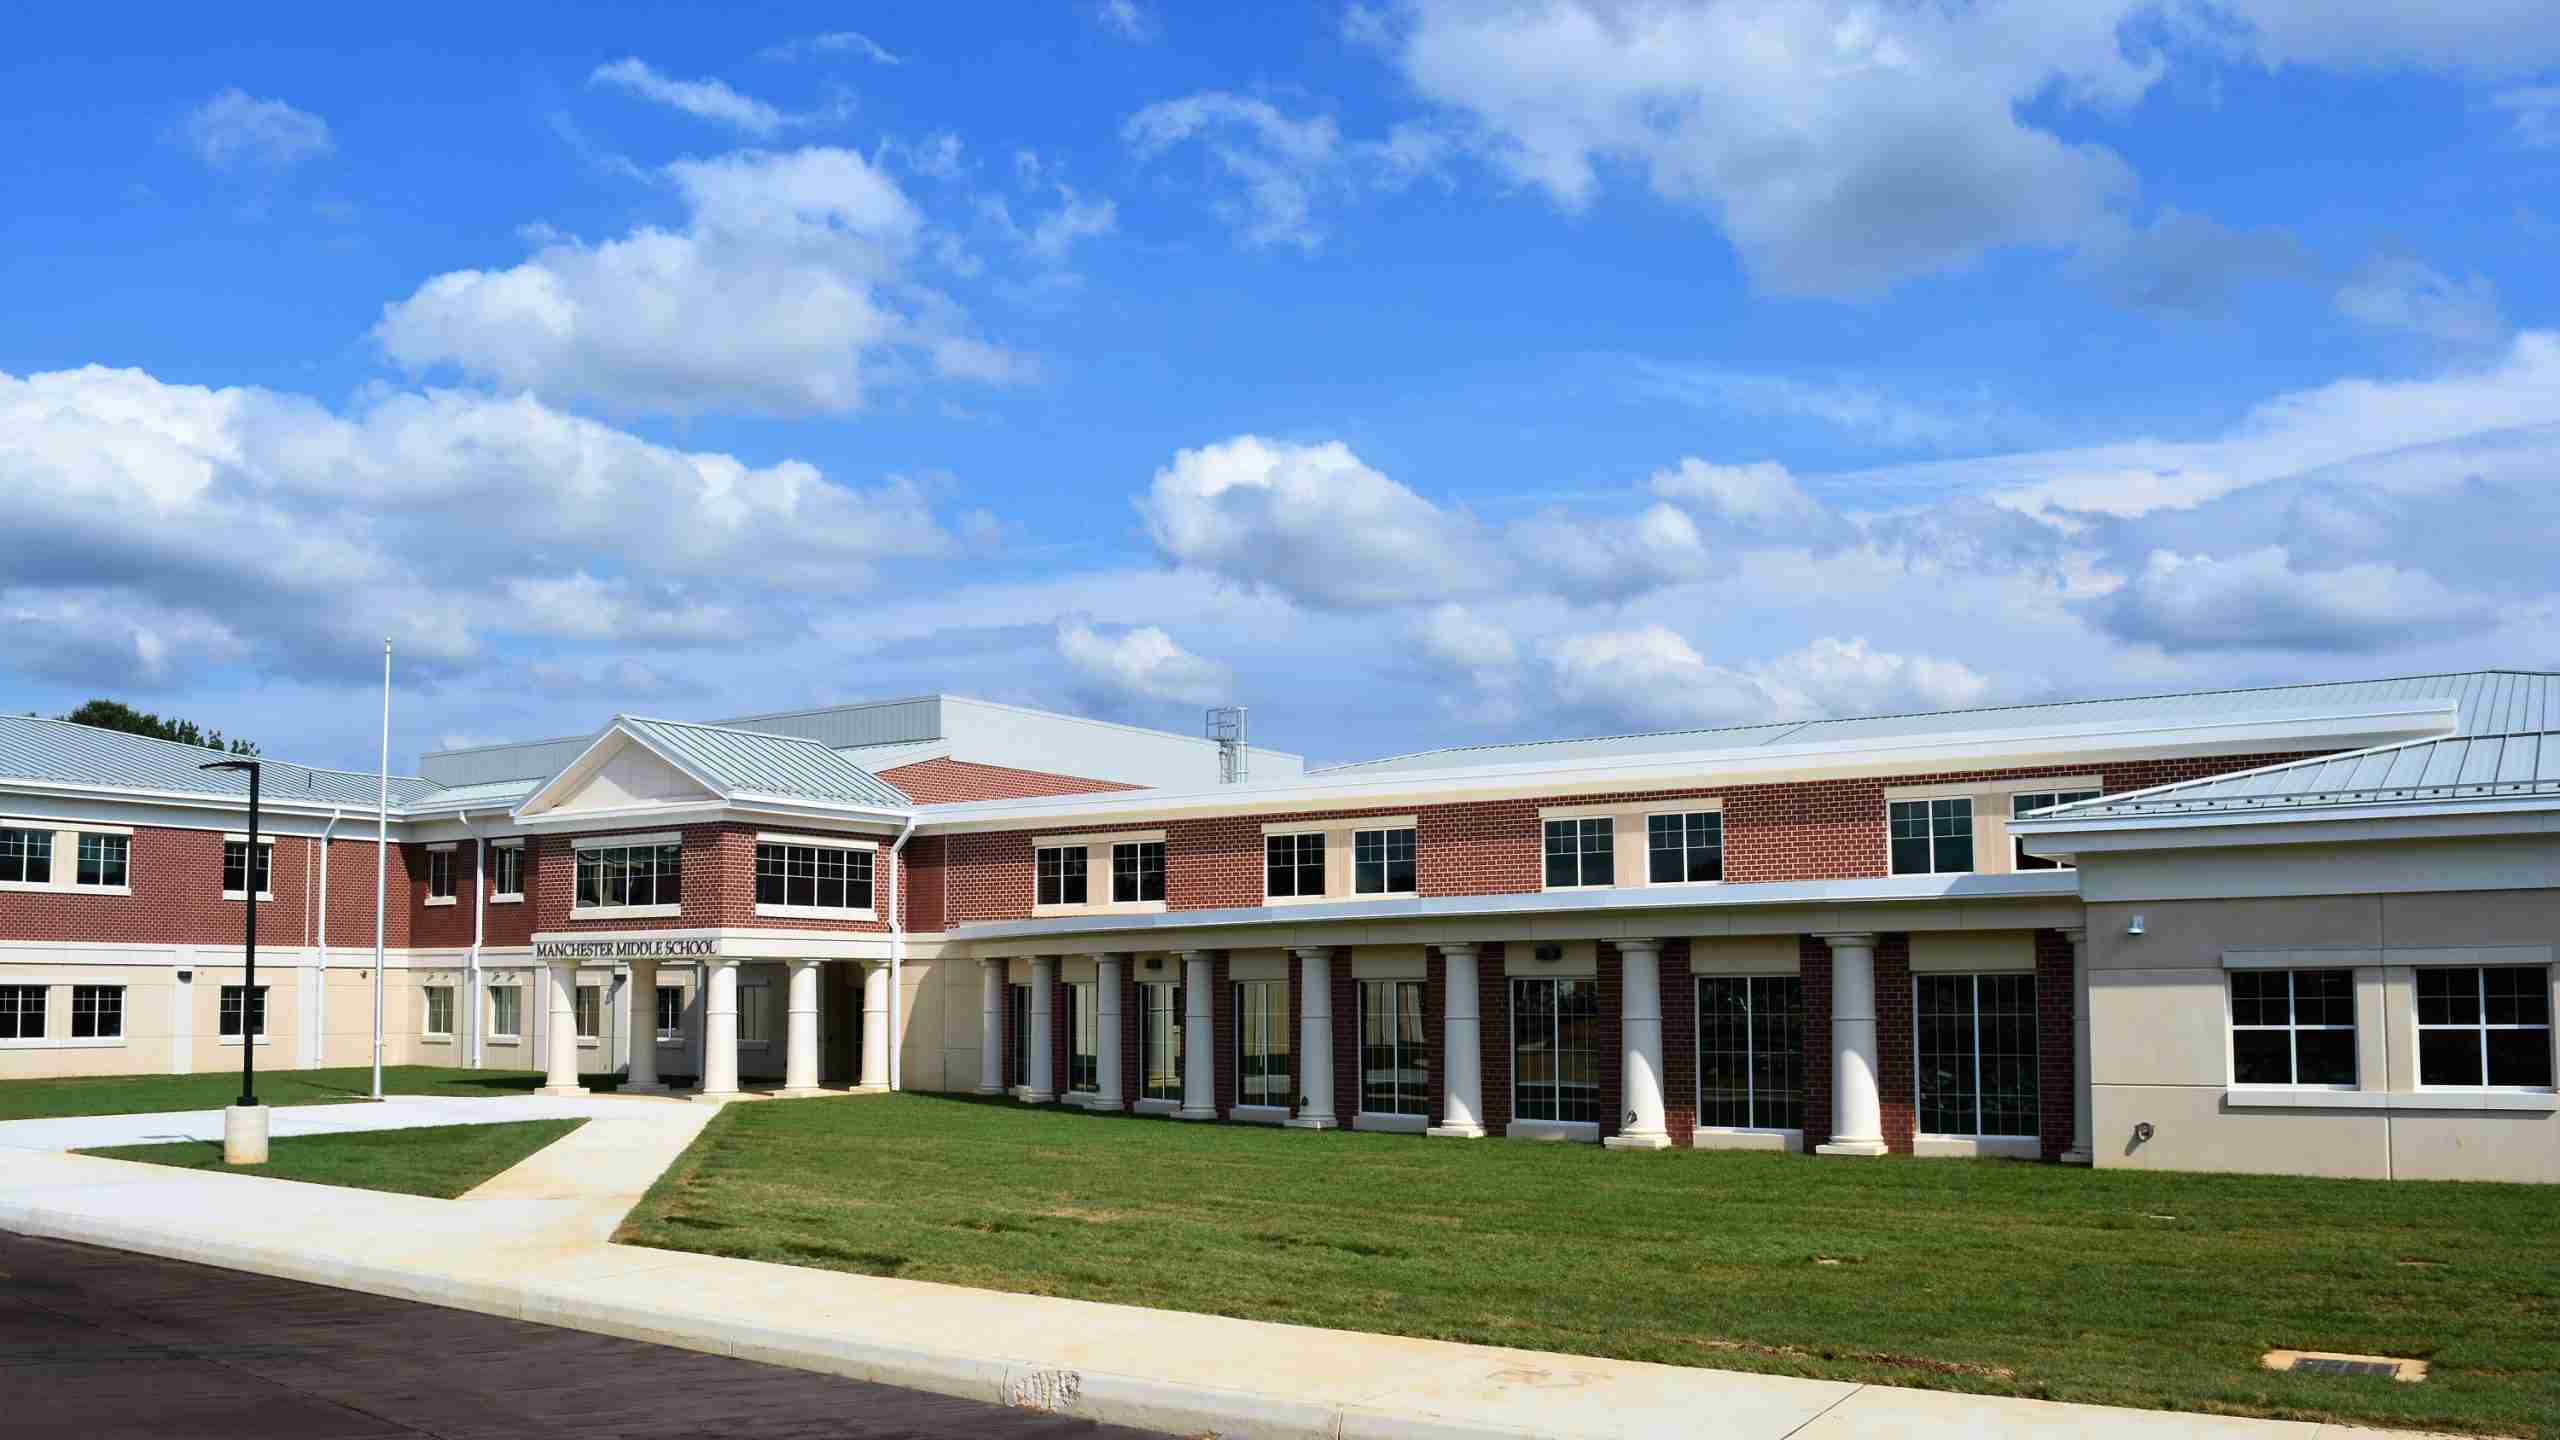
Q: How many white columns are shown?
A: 14